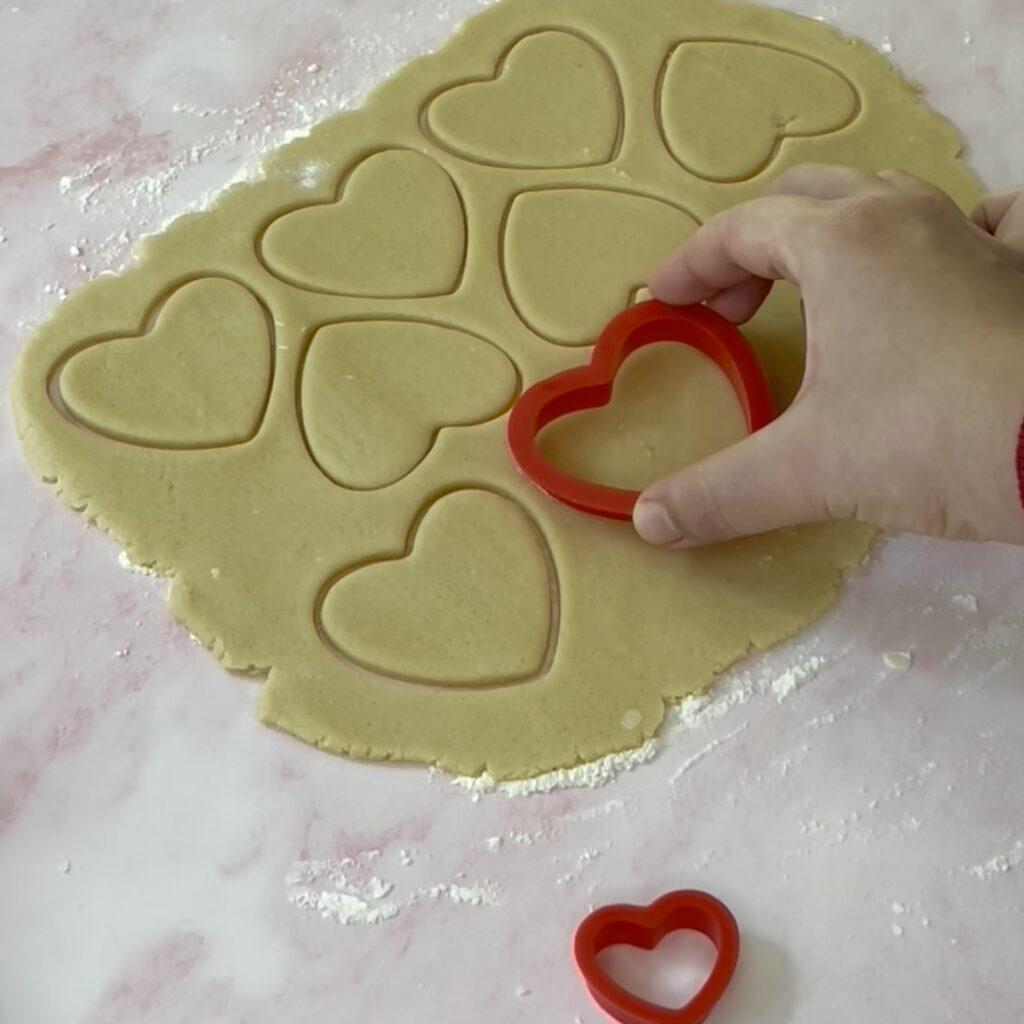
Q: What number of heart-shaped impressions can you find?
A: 7